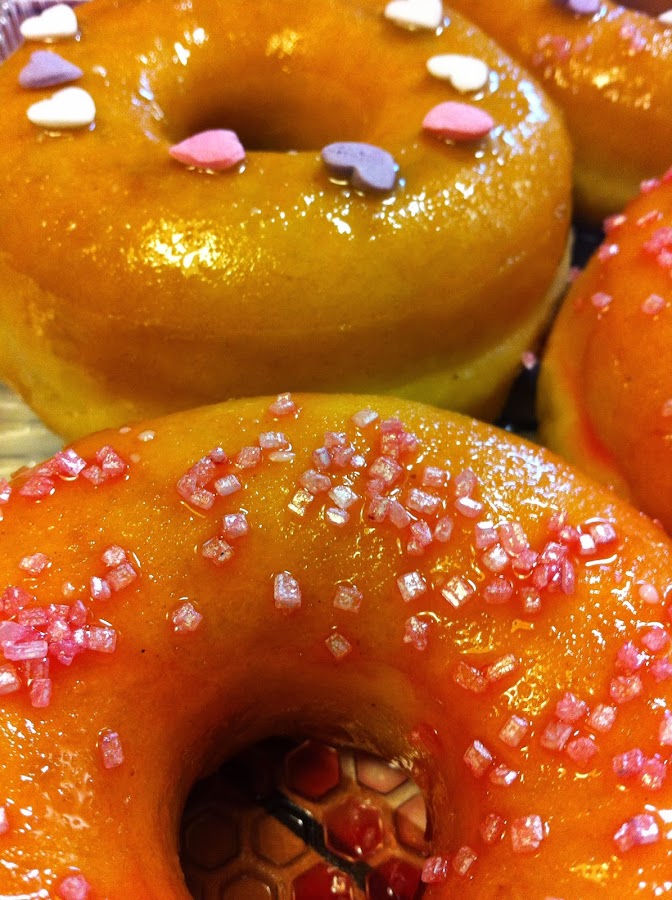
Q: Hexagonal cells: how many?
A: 9